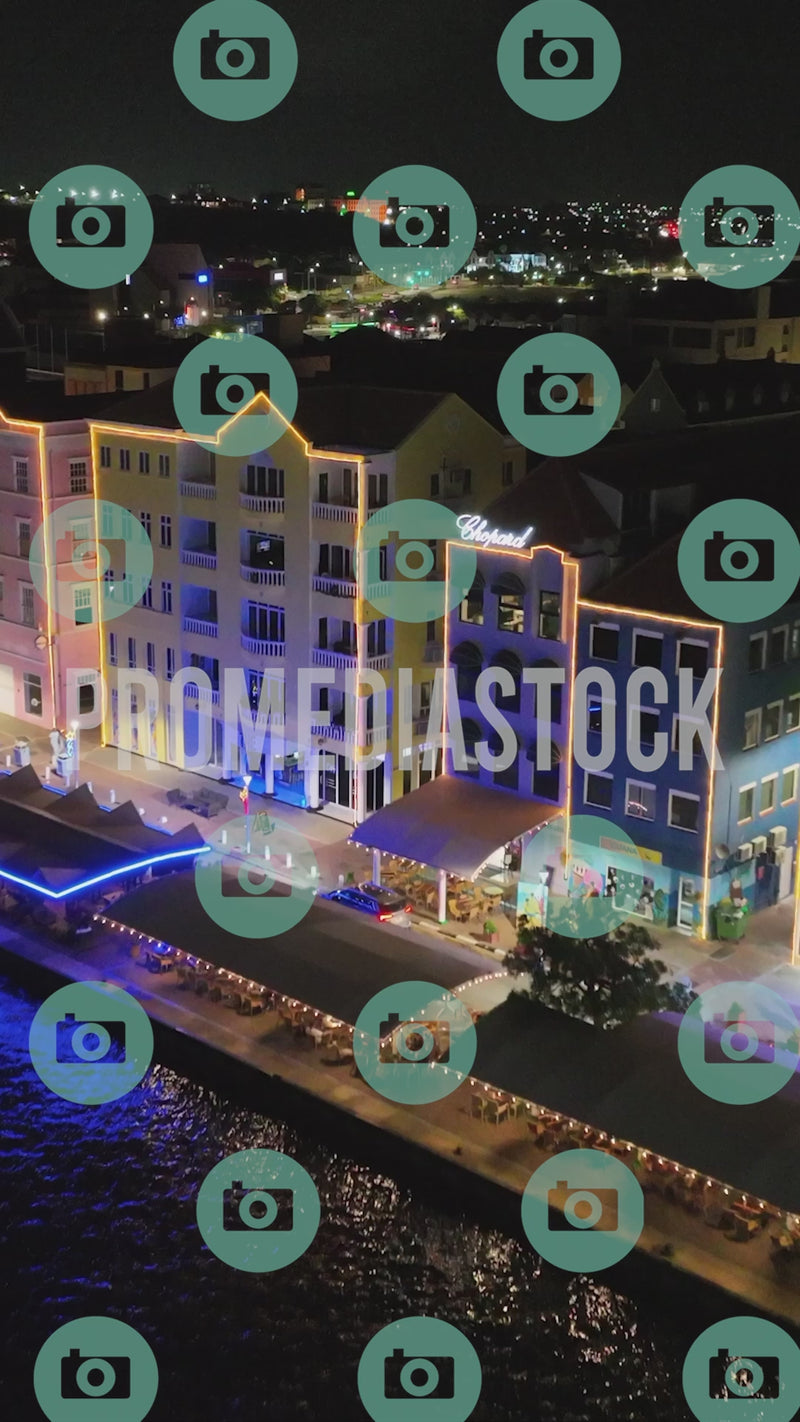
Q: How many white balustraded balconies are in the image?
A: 12